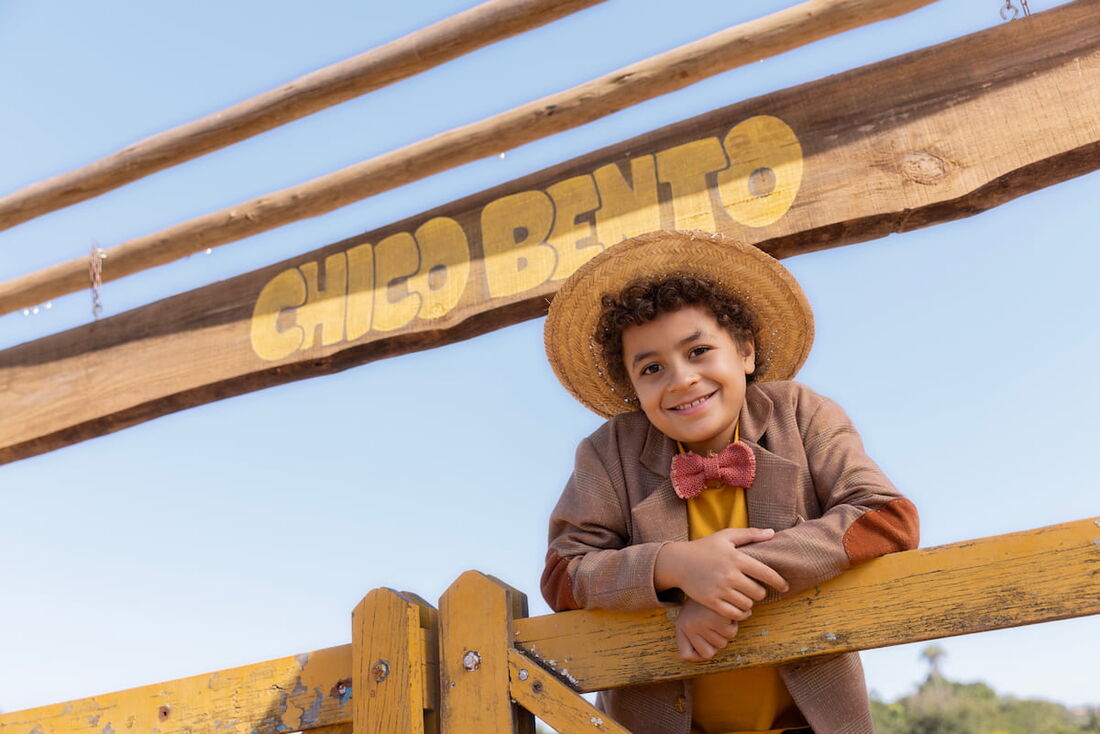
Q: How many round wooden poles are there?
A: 2